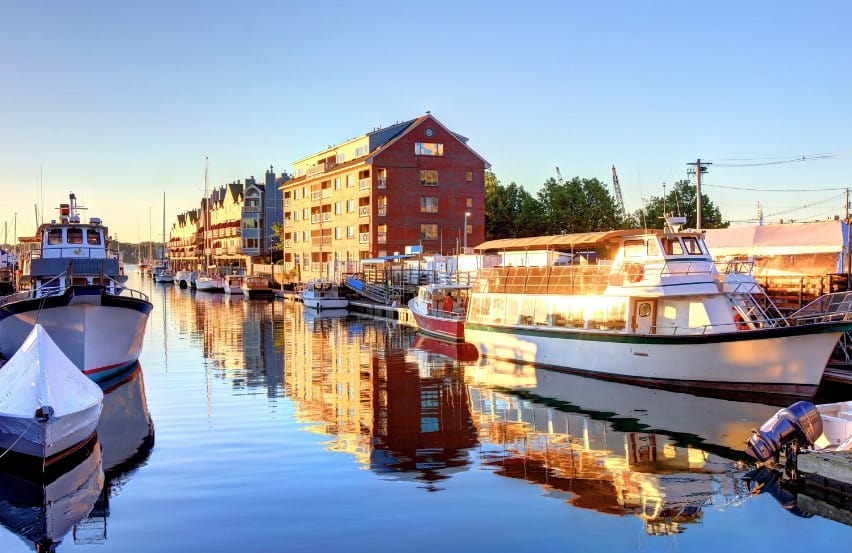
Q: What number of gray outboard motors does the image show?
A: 1